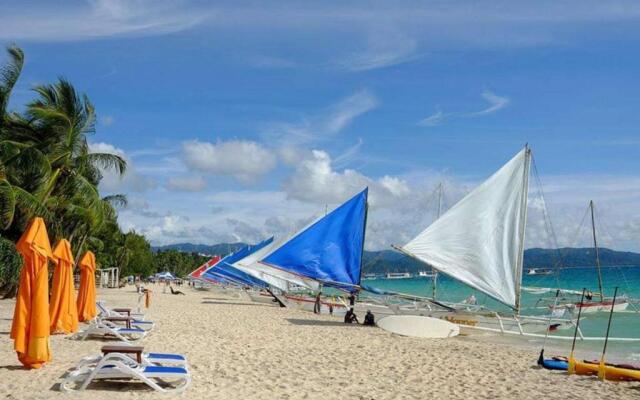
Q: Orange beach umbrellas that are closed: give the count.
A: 3